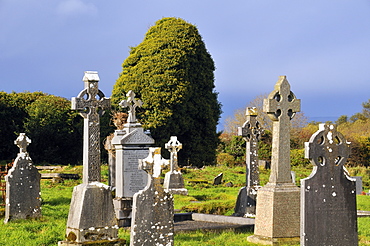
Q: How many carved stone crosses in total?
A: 8